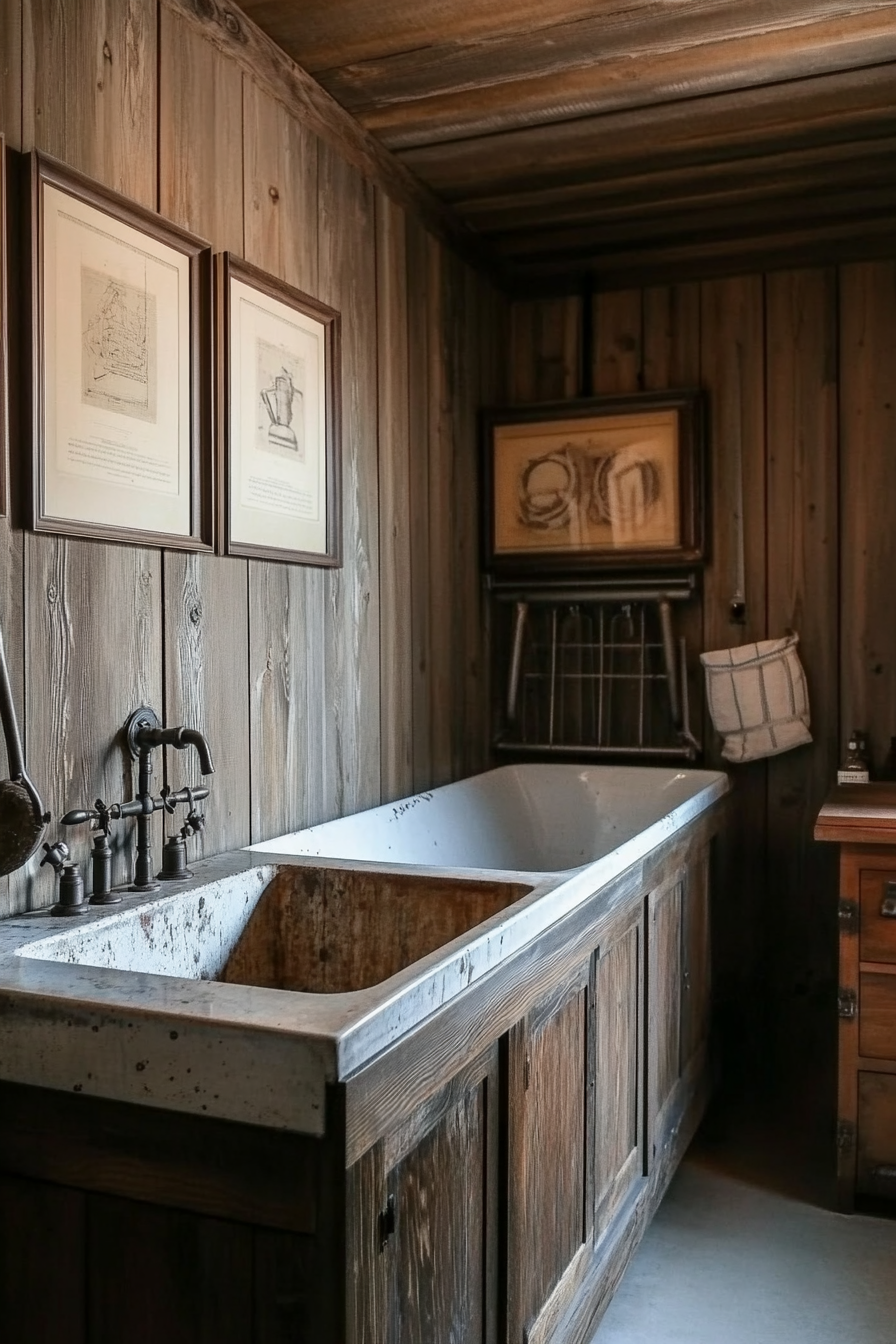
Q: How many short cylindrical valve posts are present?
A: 3